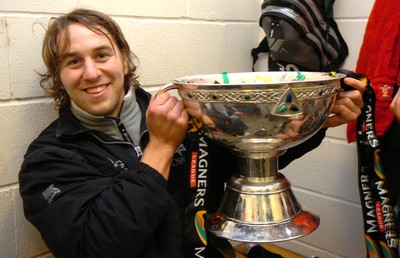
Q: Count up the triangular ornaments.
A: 1